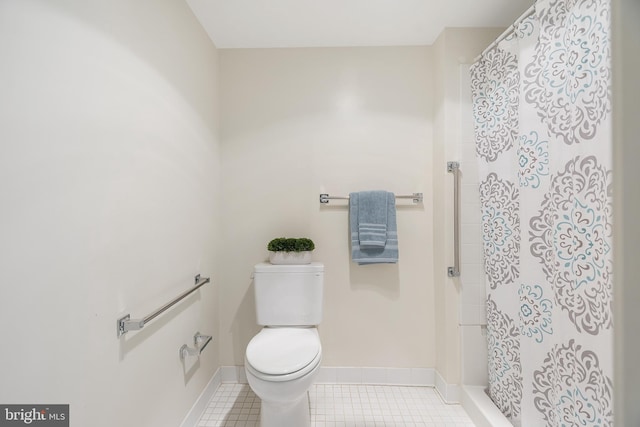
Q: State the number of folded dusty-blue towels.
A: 2